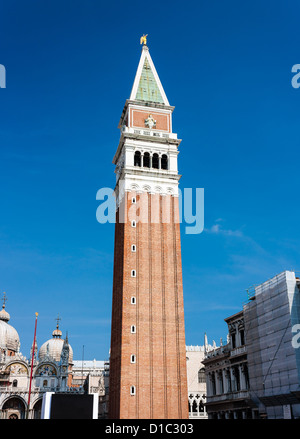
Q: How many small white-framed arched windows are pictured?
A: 8